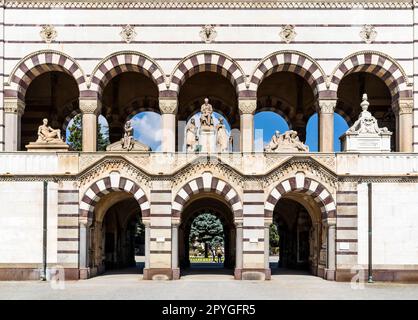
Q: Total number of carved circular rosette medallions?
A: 5